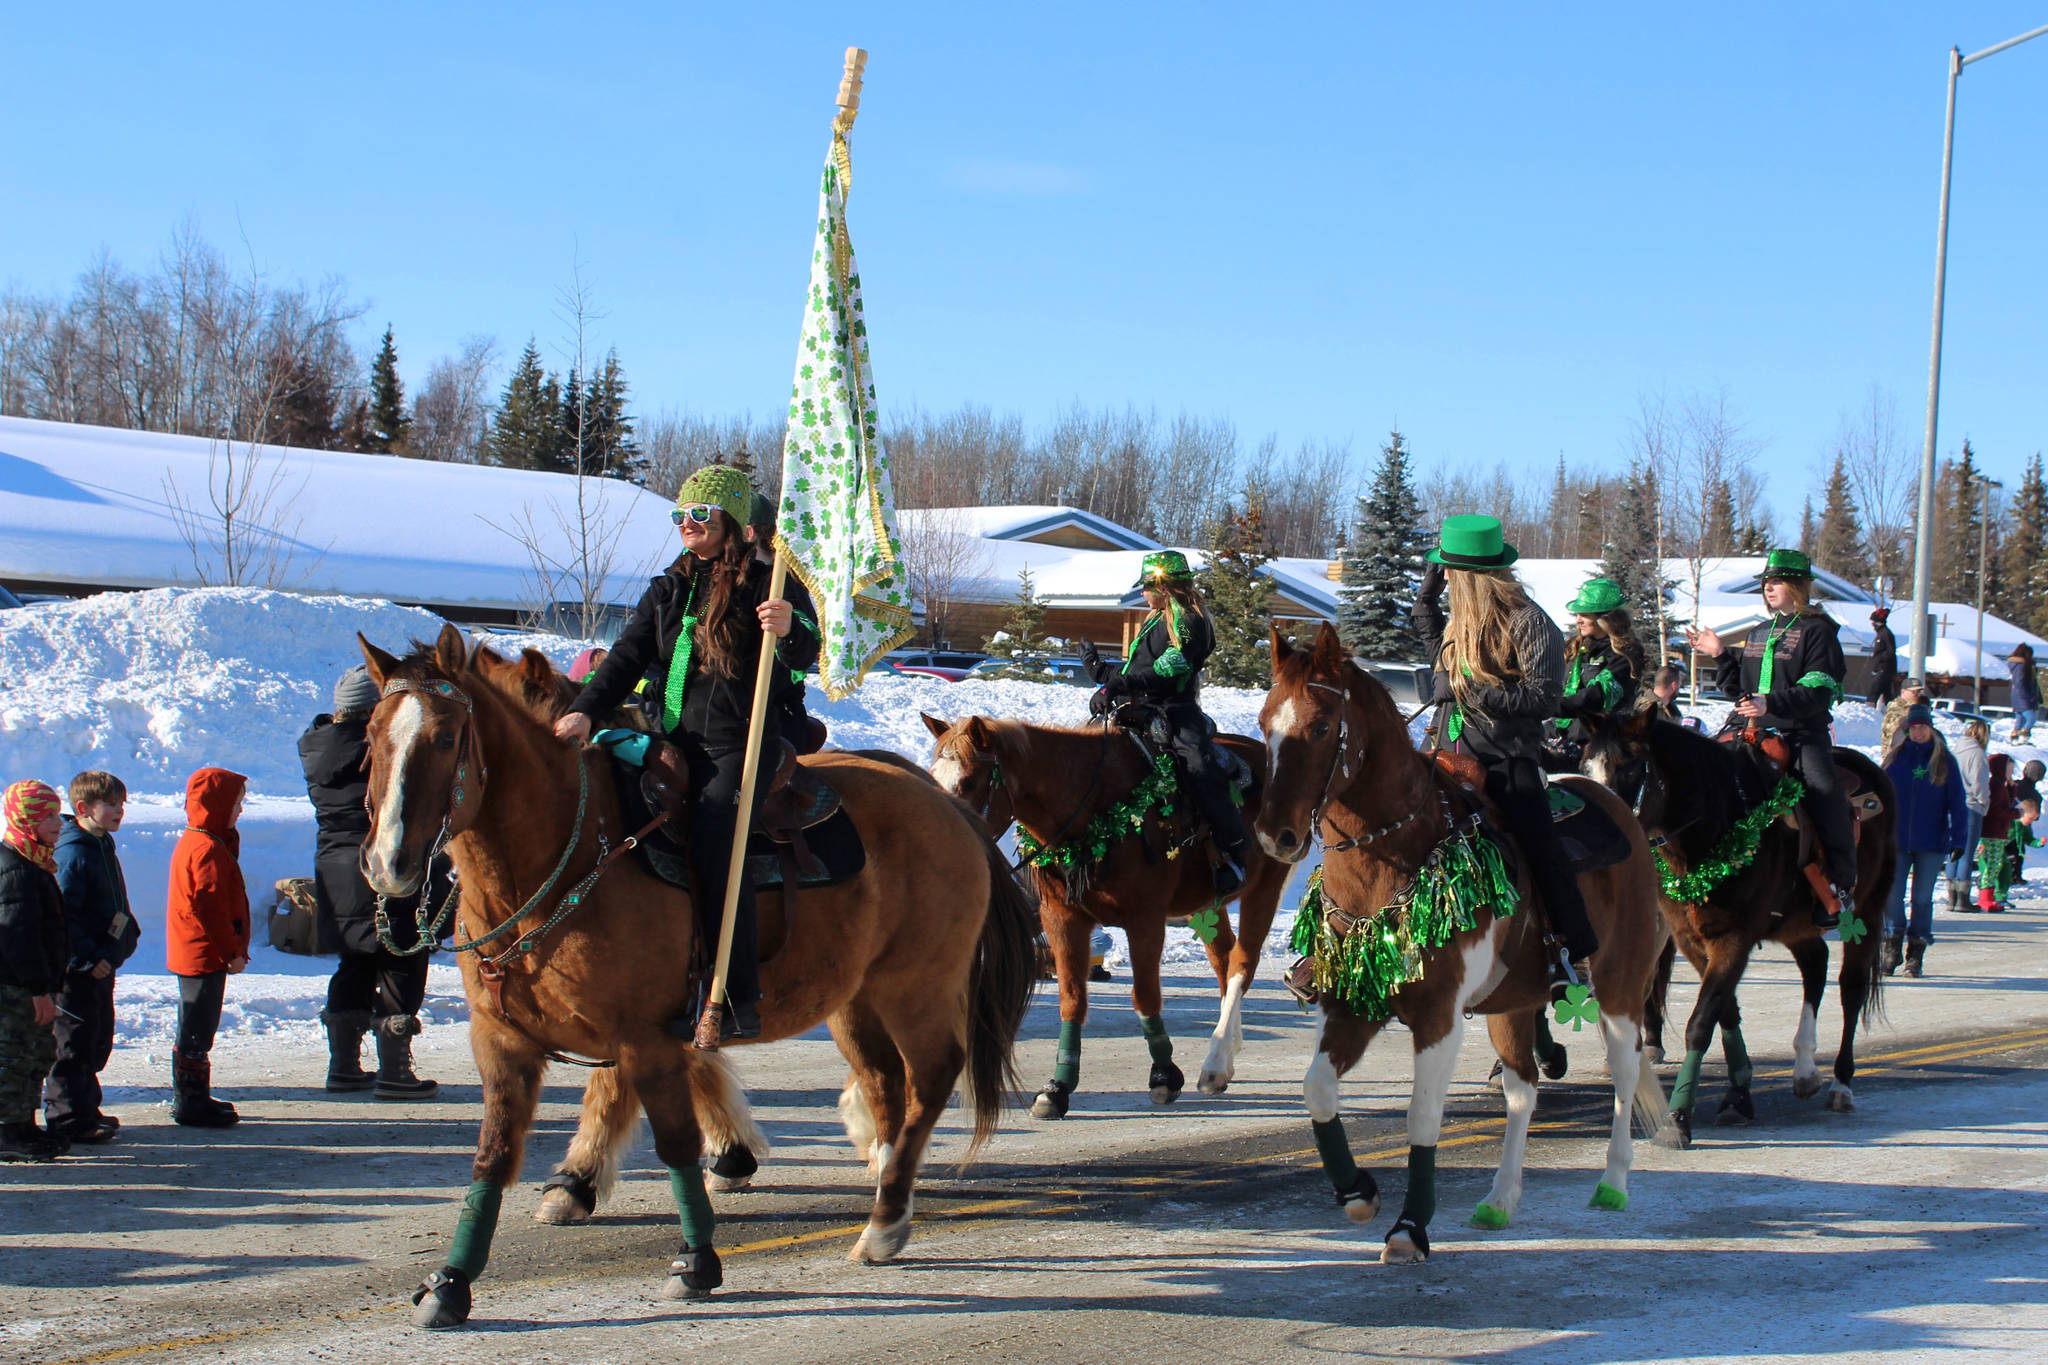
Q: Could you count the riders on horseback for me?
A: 6